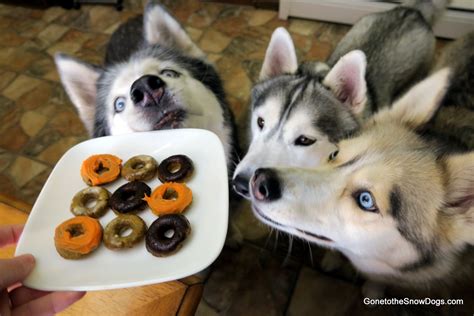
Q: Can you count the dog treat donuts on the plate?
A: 9